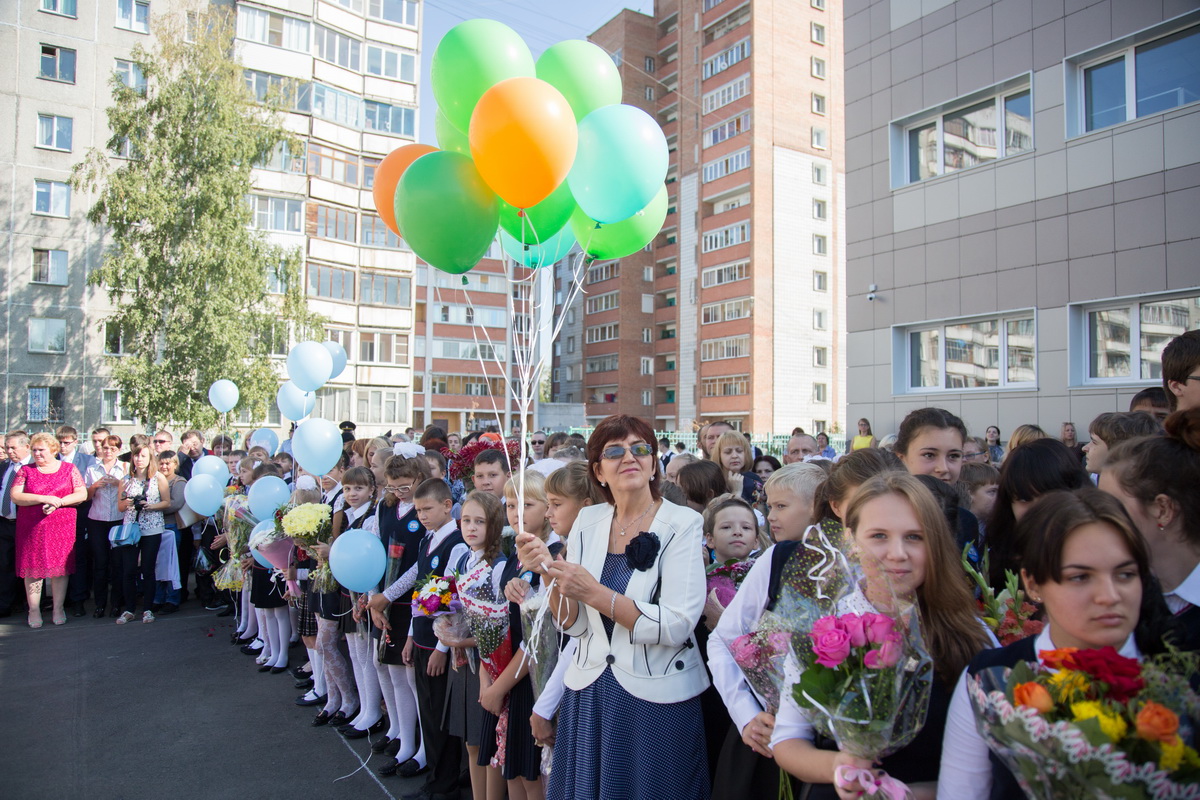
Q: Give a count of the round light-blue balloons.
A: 11